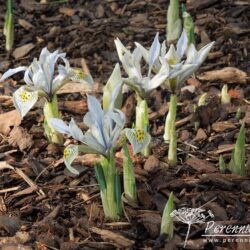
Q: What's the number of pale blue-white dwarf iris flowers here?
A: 4